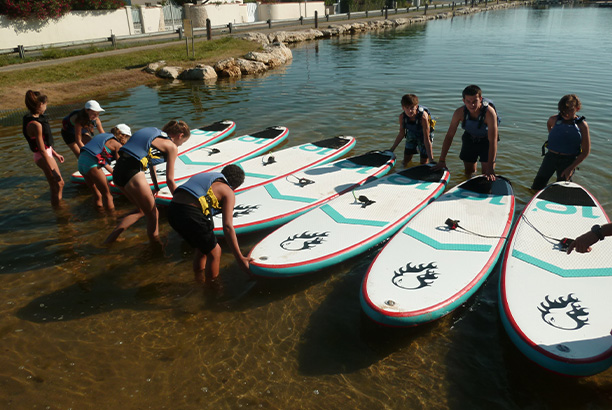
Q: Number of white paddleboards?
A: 7